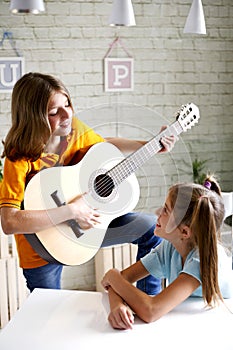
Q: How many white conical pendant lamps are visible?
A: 3